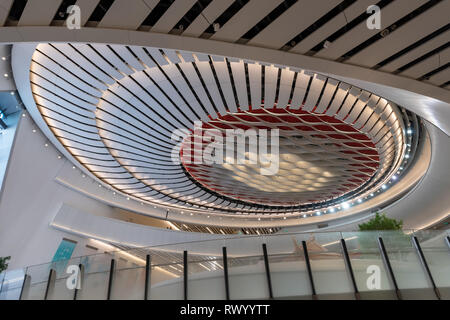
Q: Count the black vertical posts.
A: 13